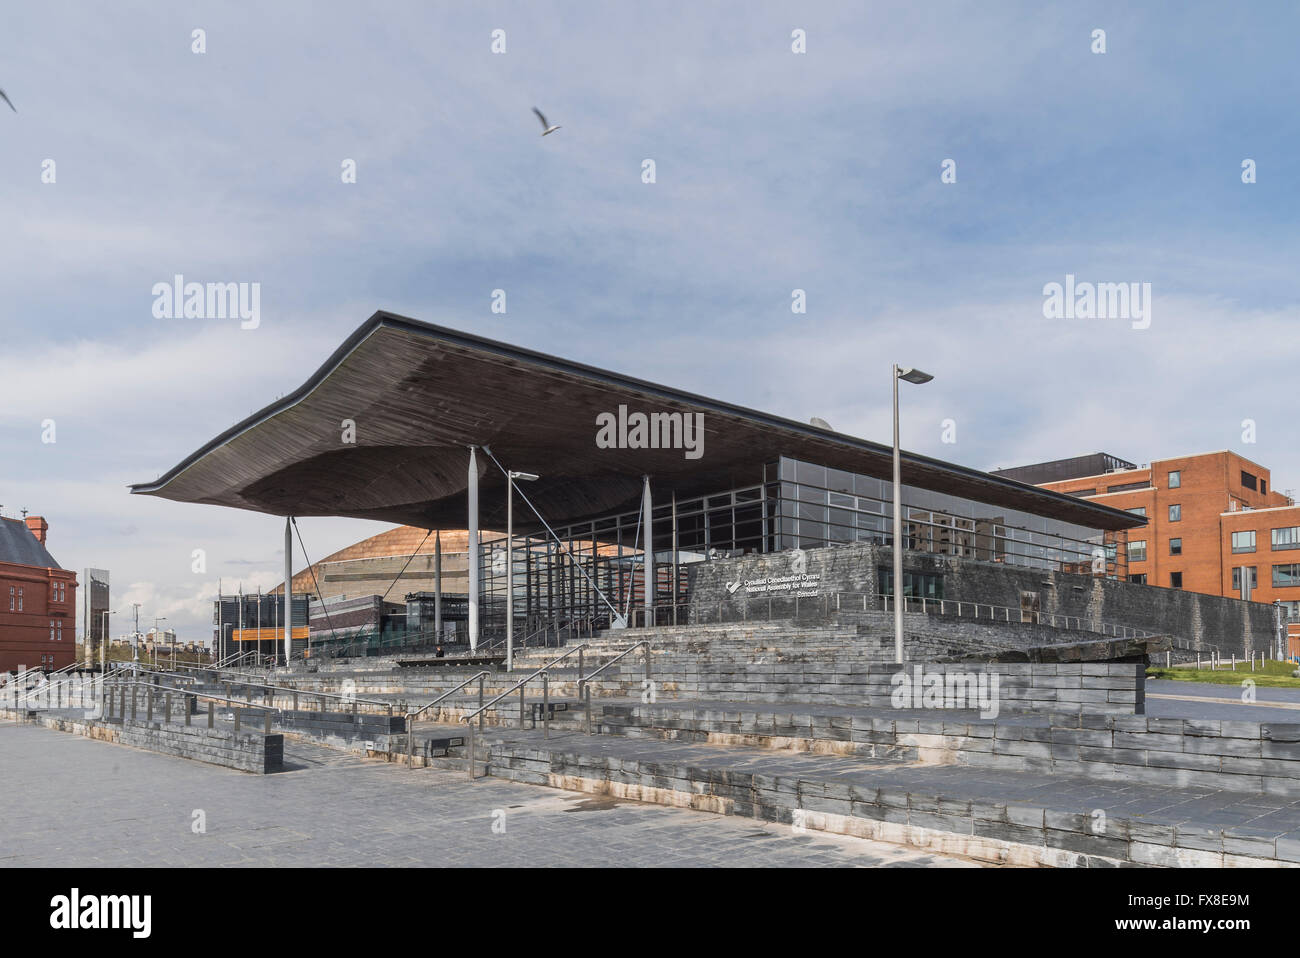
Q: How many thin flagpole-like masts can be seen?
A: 4